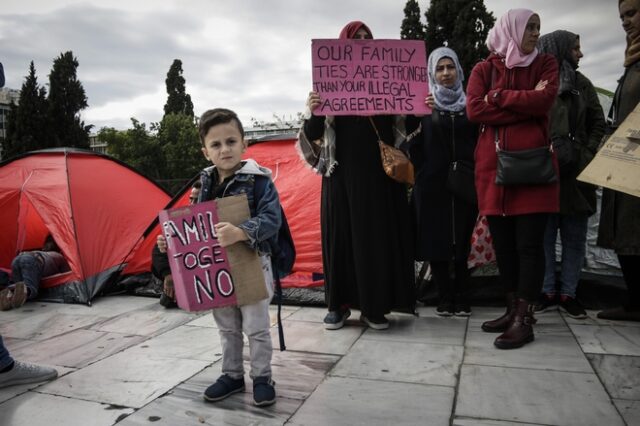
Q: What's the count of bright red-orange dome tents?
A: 2